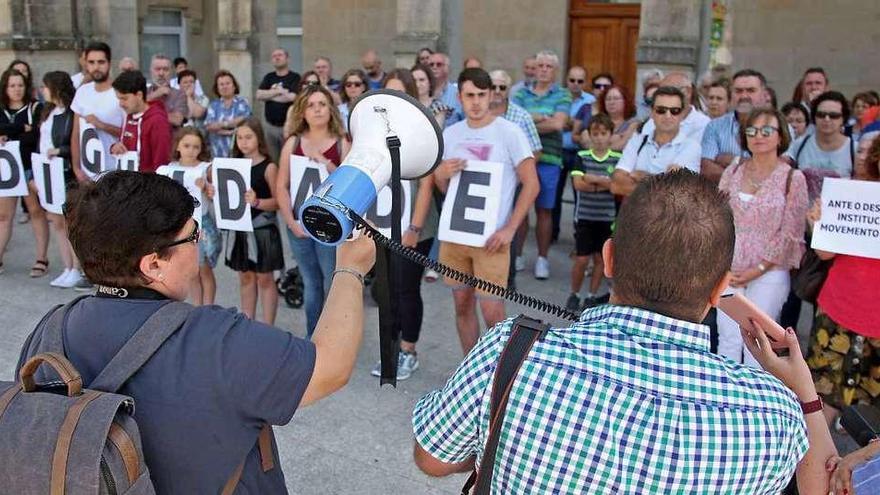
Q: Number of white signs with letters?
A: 10